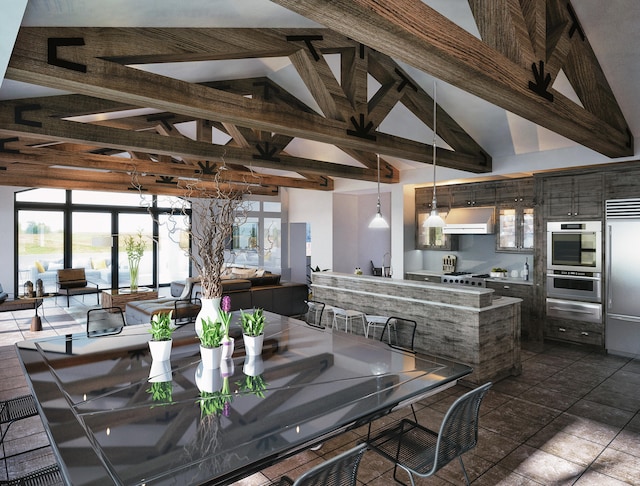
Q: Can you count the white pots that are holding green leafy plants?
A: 3